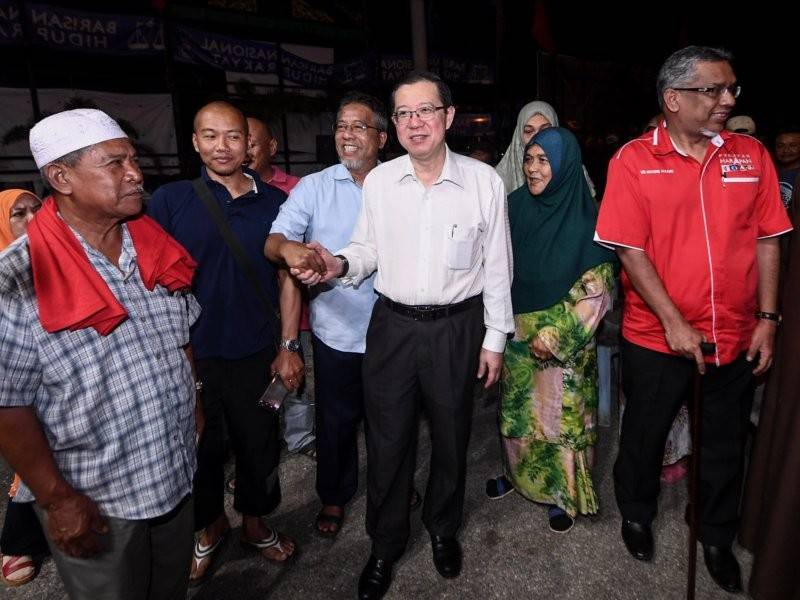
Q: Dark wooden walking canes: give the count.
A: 1